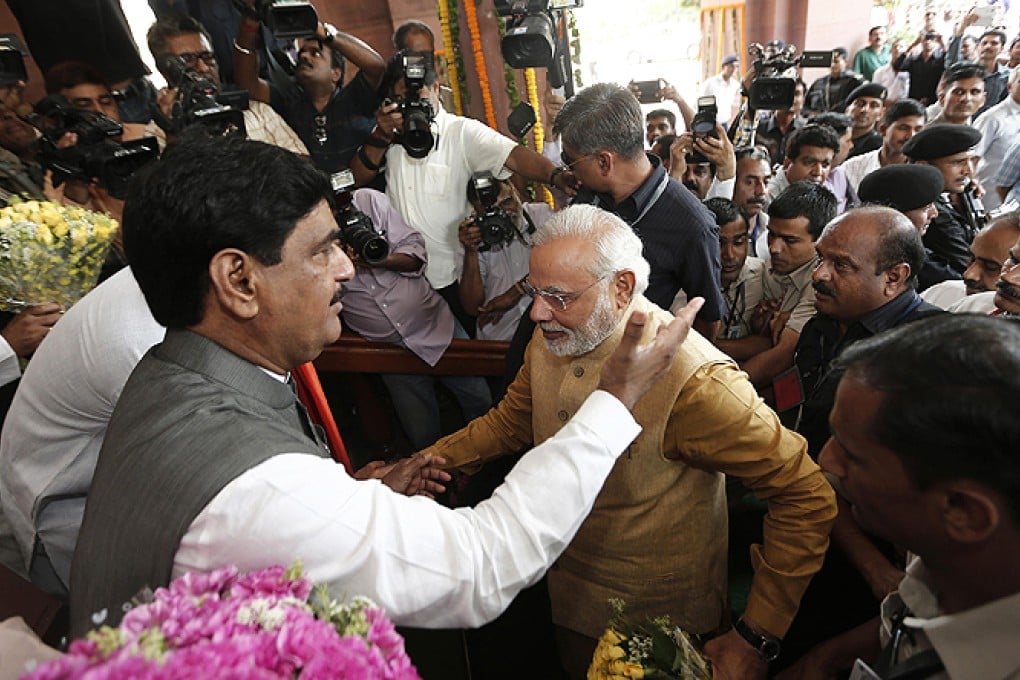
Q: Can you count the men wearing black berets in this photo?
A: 3